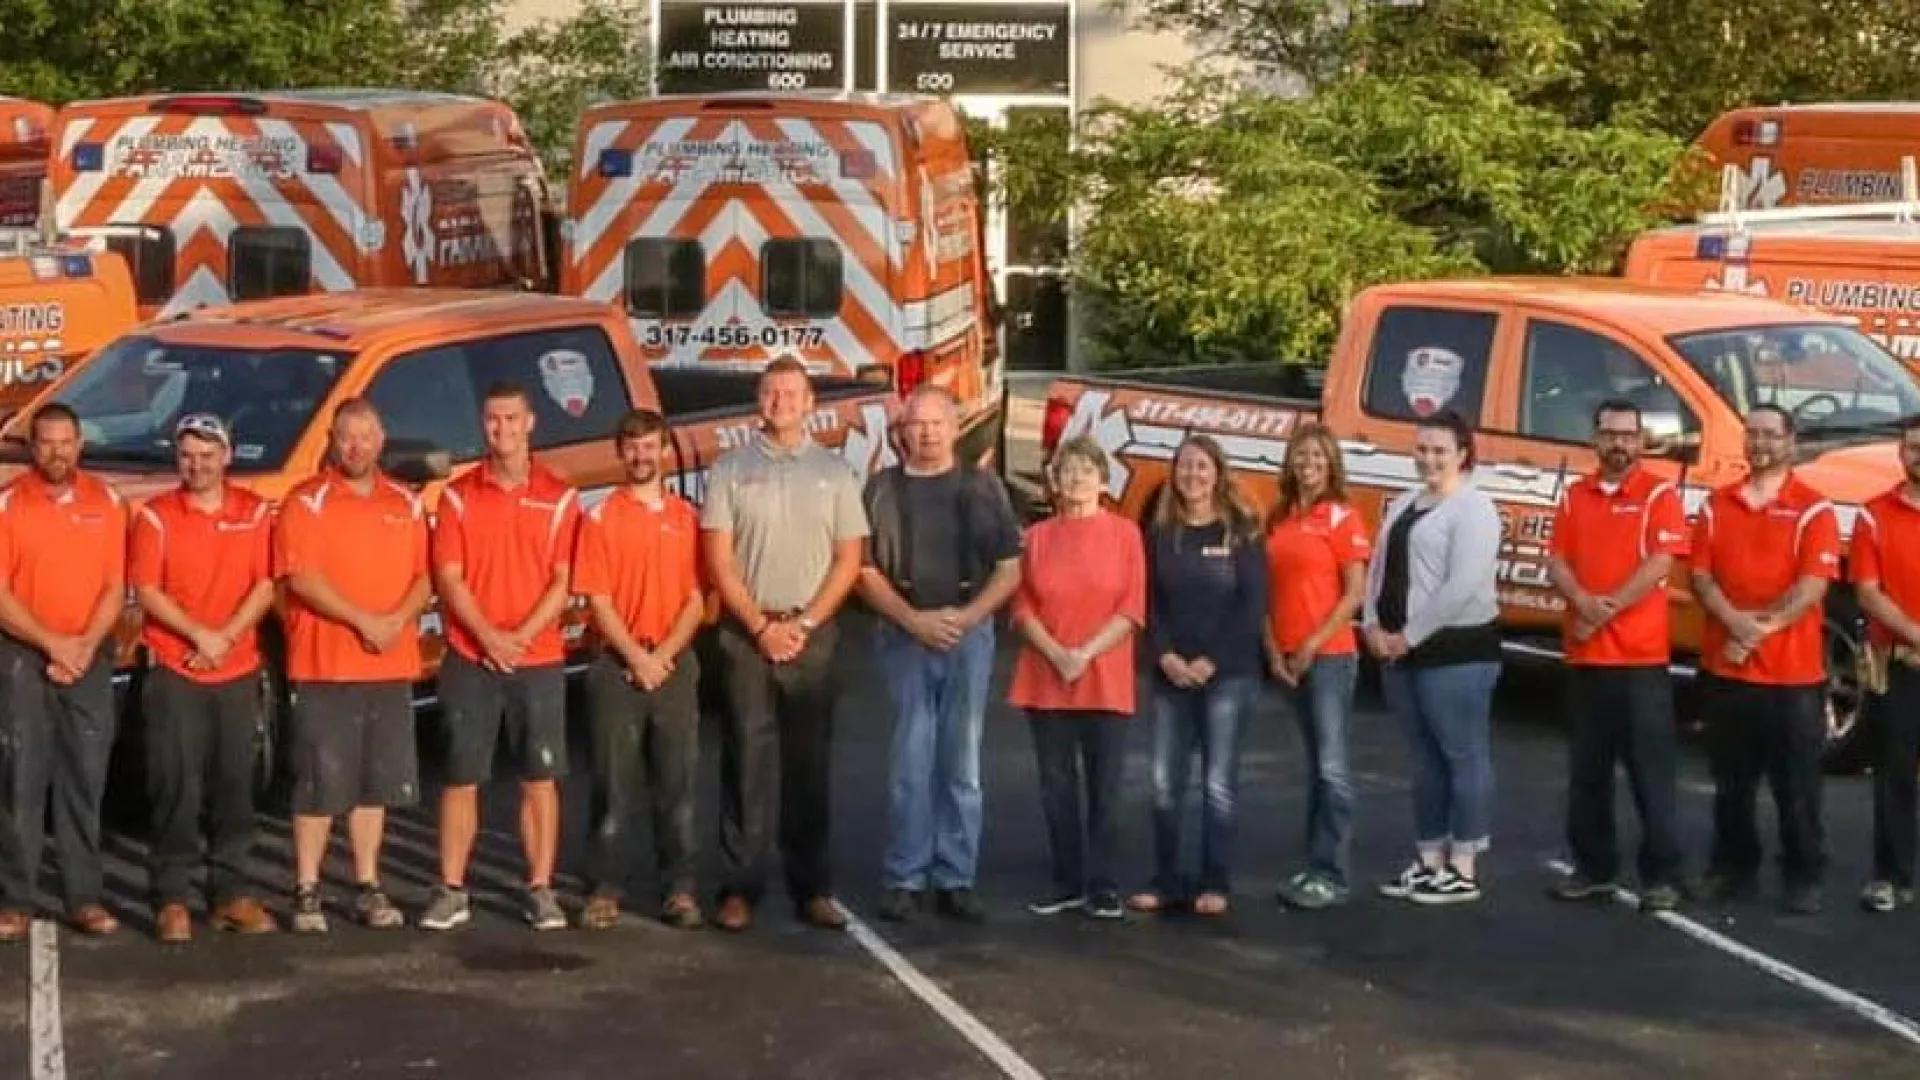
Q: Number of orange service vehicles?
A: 8